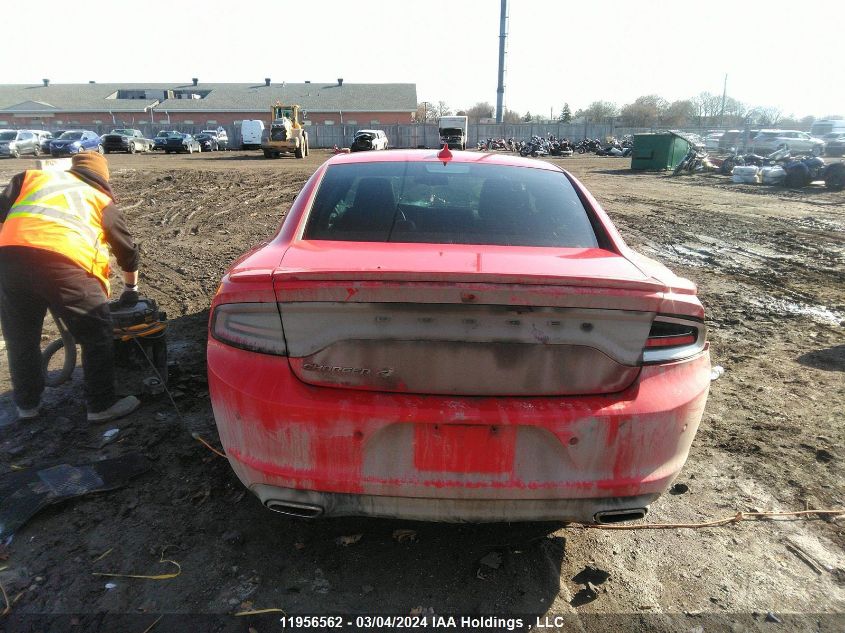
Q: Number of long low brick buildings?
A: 1